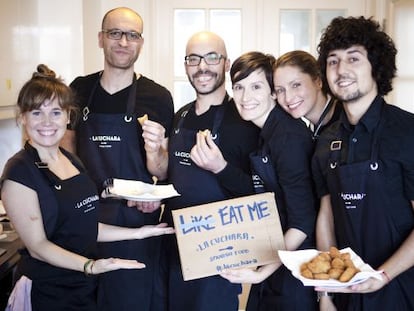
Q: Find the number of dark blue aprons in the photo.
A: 5